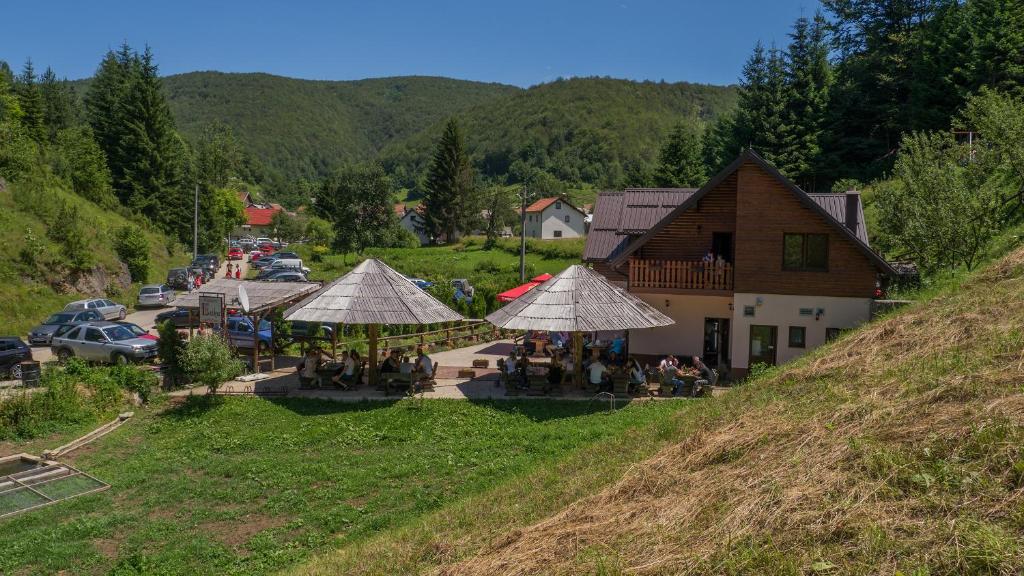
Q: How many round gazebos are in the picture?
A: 2